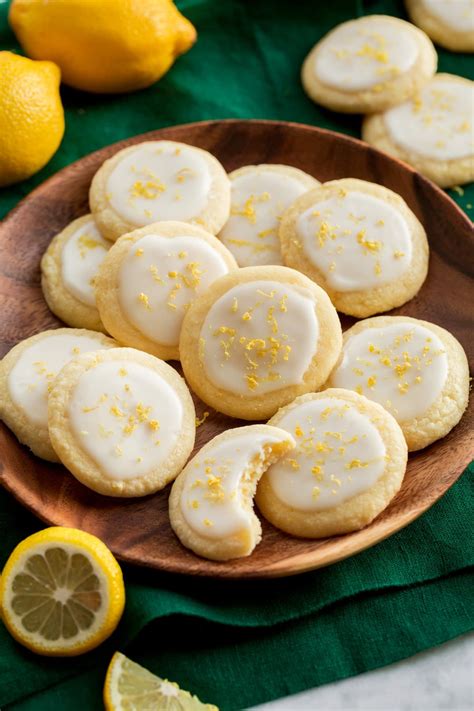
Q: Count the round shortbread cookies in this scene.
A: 14